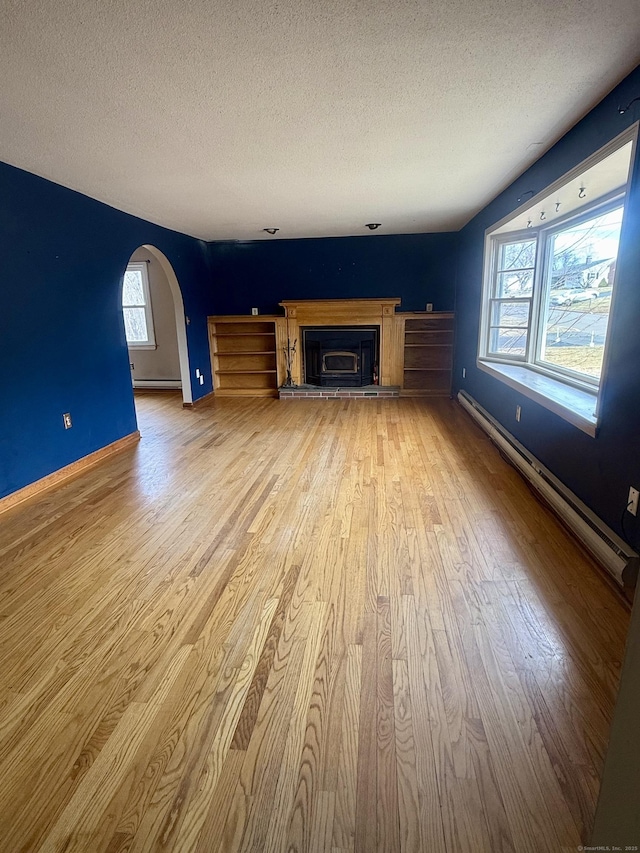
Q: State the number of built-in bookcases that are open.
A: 2